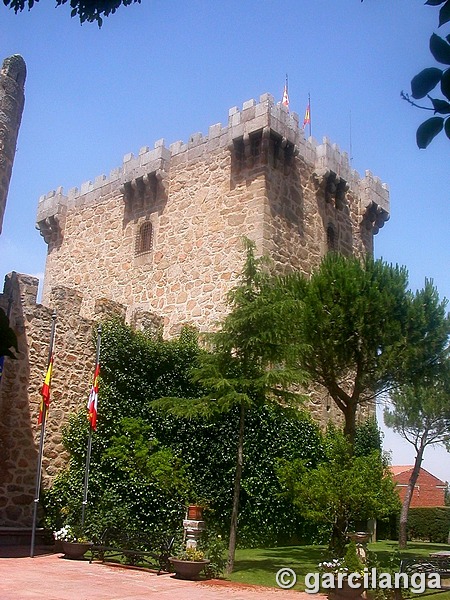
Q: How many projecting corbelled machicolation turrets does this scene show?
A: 5